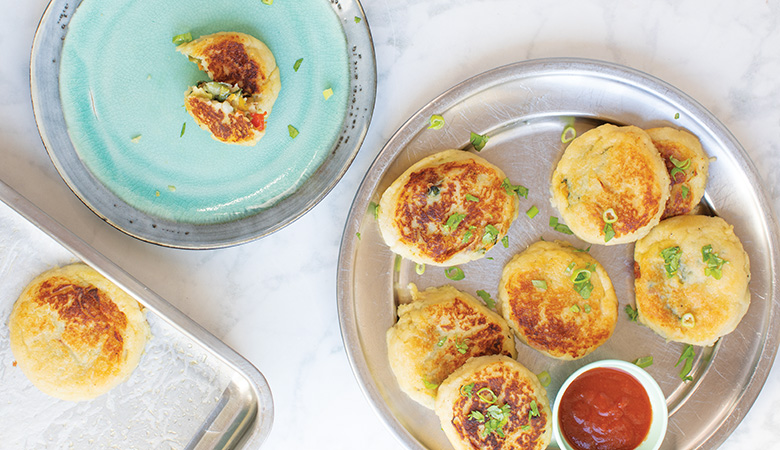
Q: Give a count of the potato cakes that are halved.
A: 1